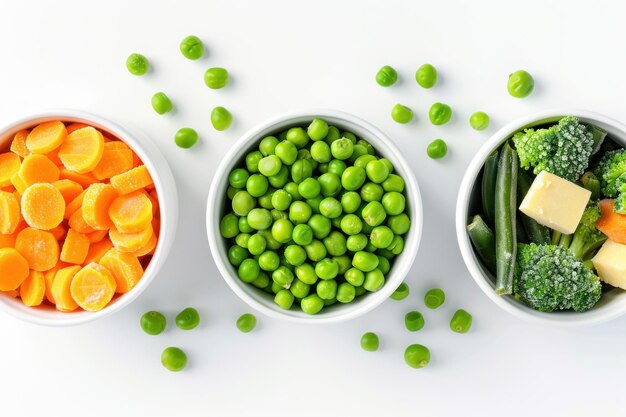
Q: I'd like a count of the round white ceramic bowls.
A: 3